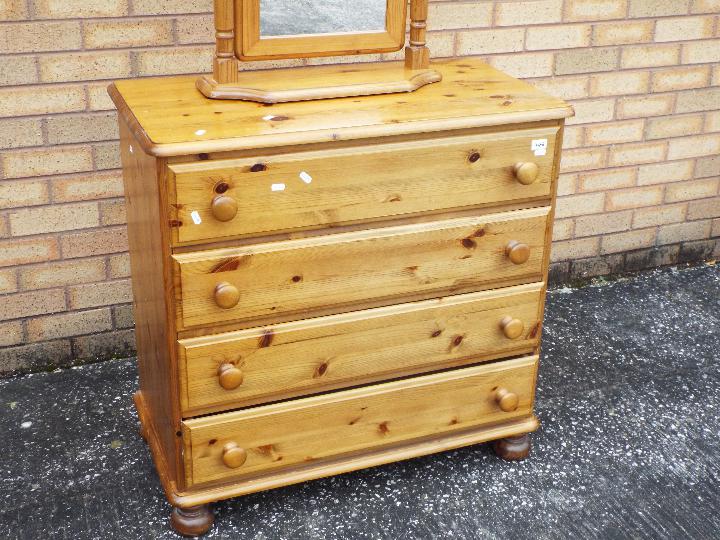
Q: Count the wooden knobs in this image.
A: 8